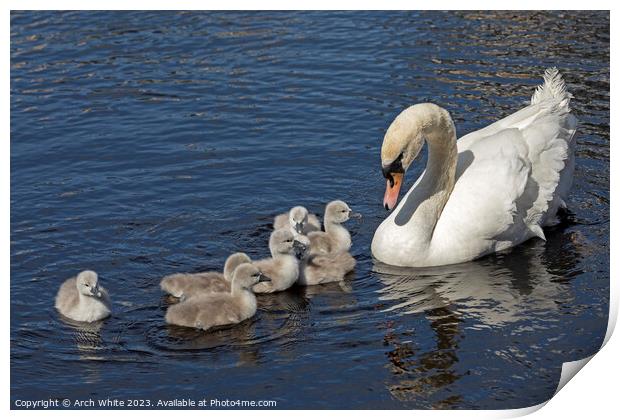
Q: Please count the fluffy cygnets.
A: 7